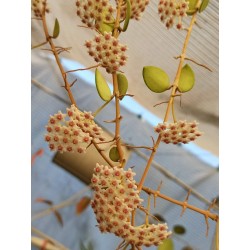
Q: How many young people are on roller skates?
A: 0